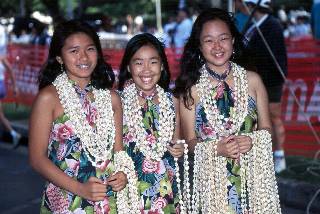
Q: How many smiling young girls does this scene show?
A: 3